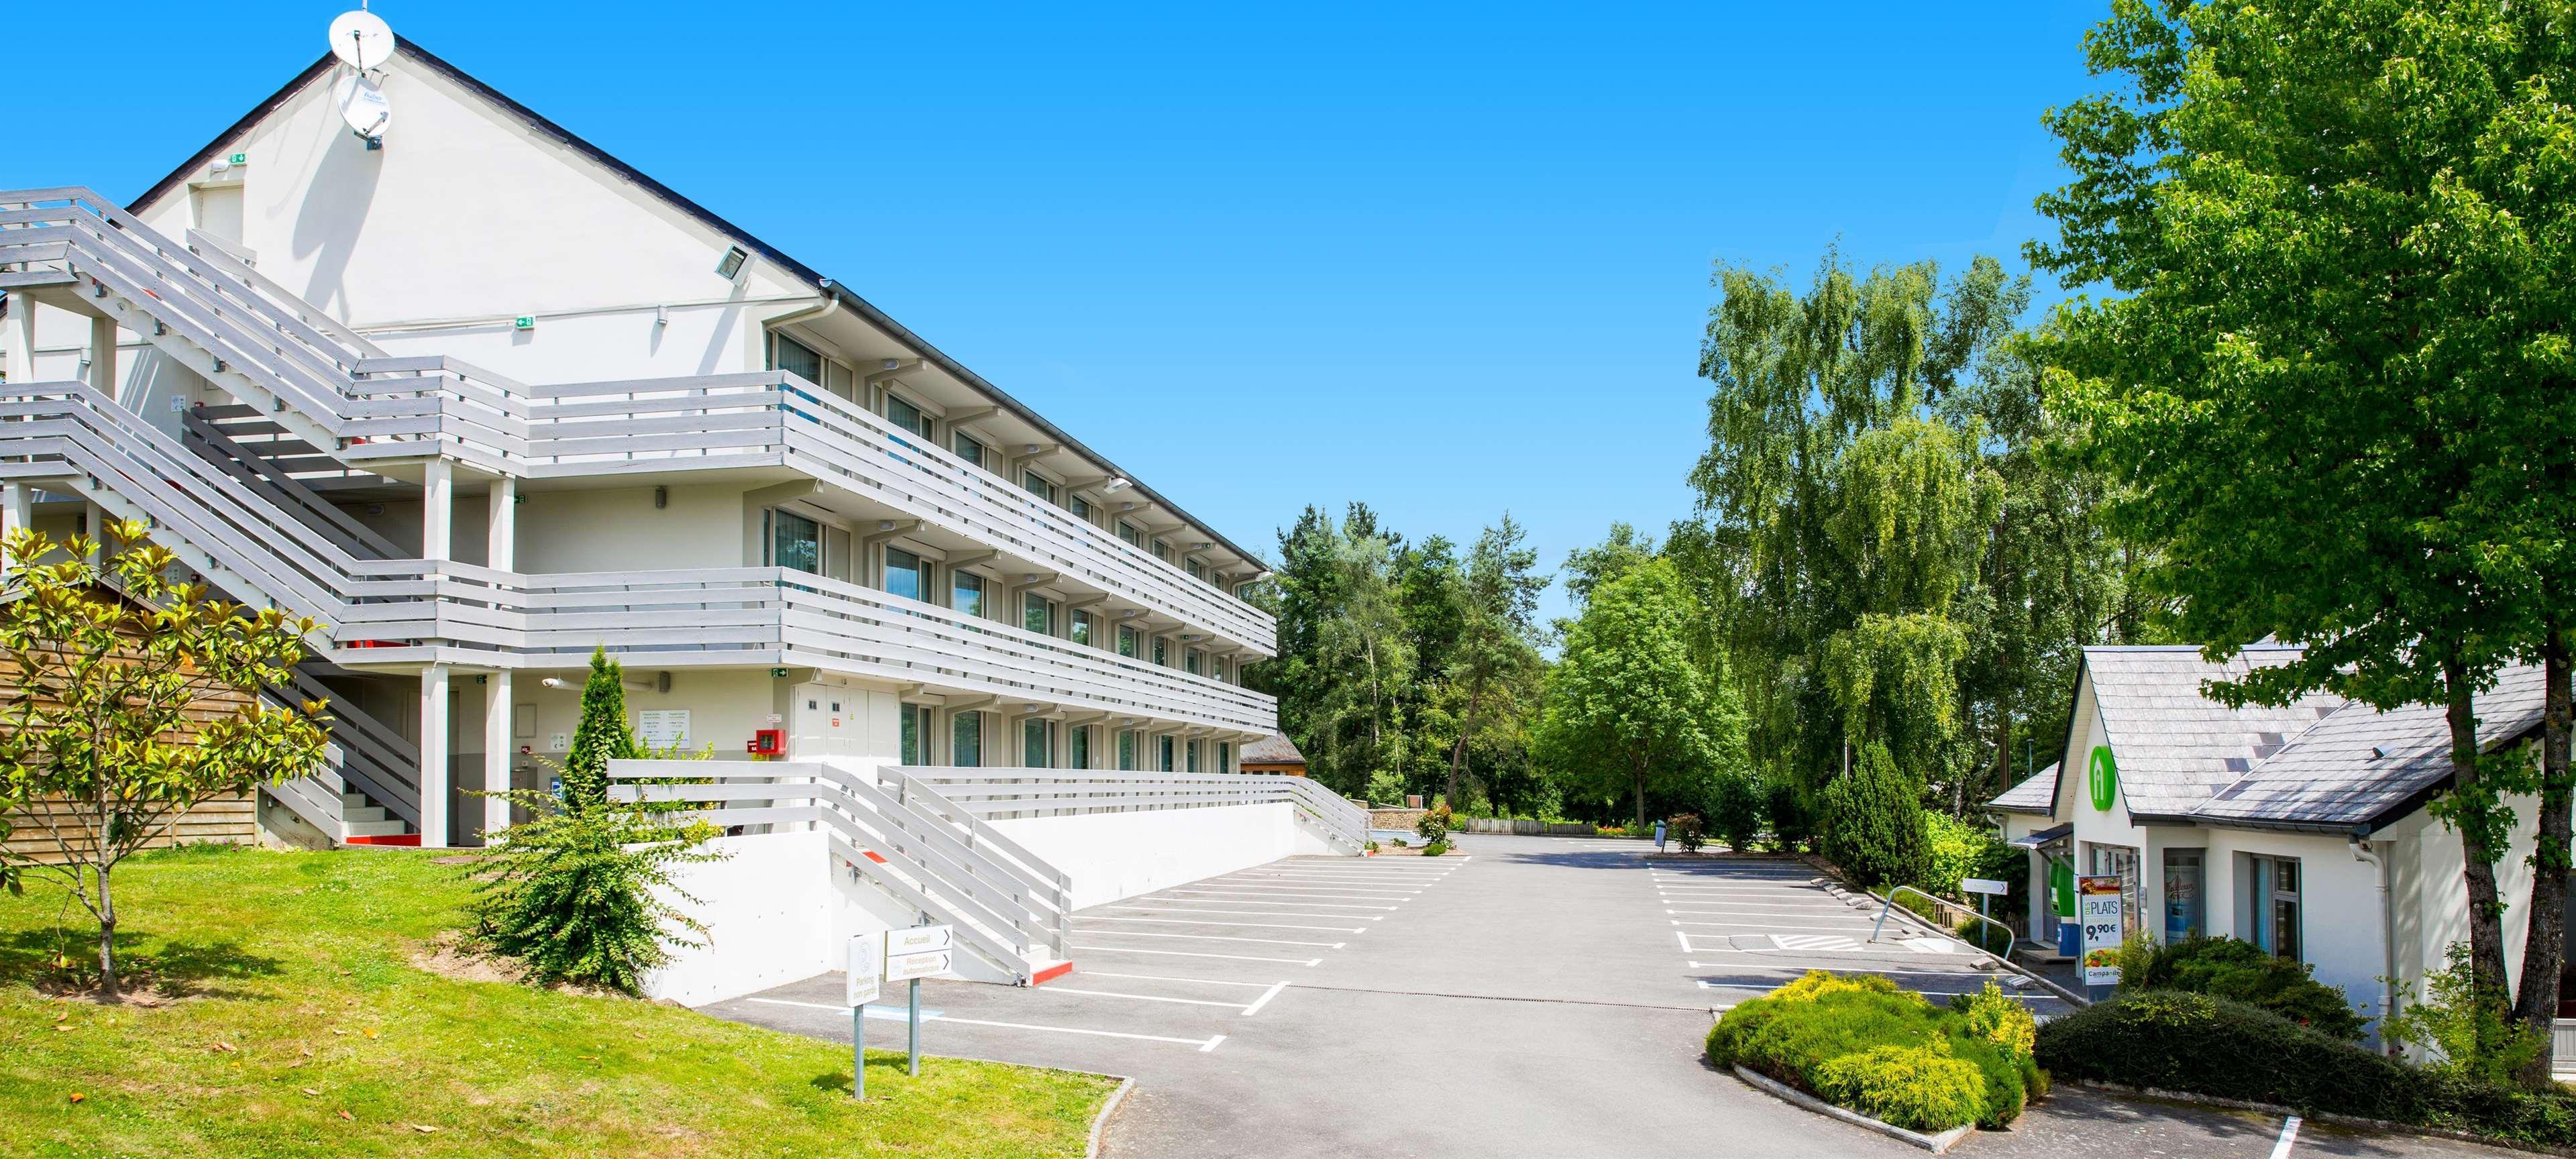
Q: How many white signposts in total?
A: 3